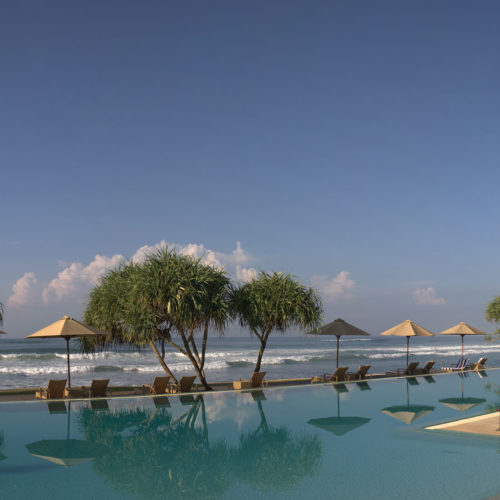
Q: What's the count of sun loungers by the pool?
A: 11